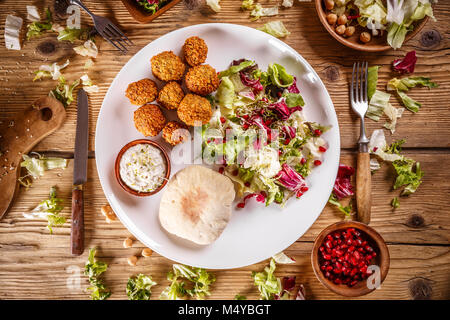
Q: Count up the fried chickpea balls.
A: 8